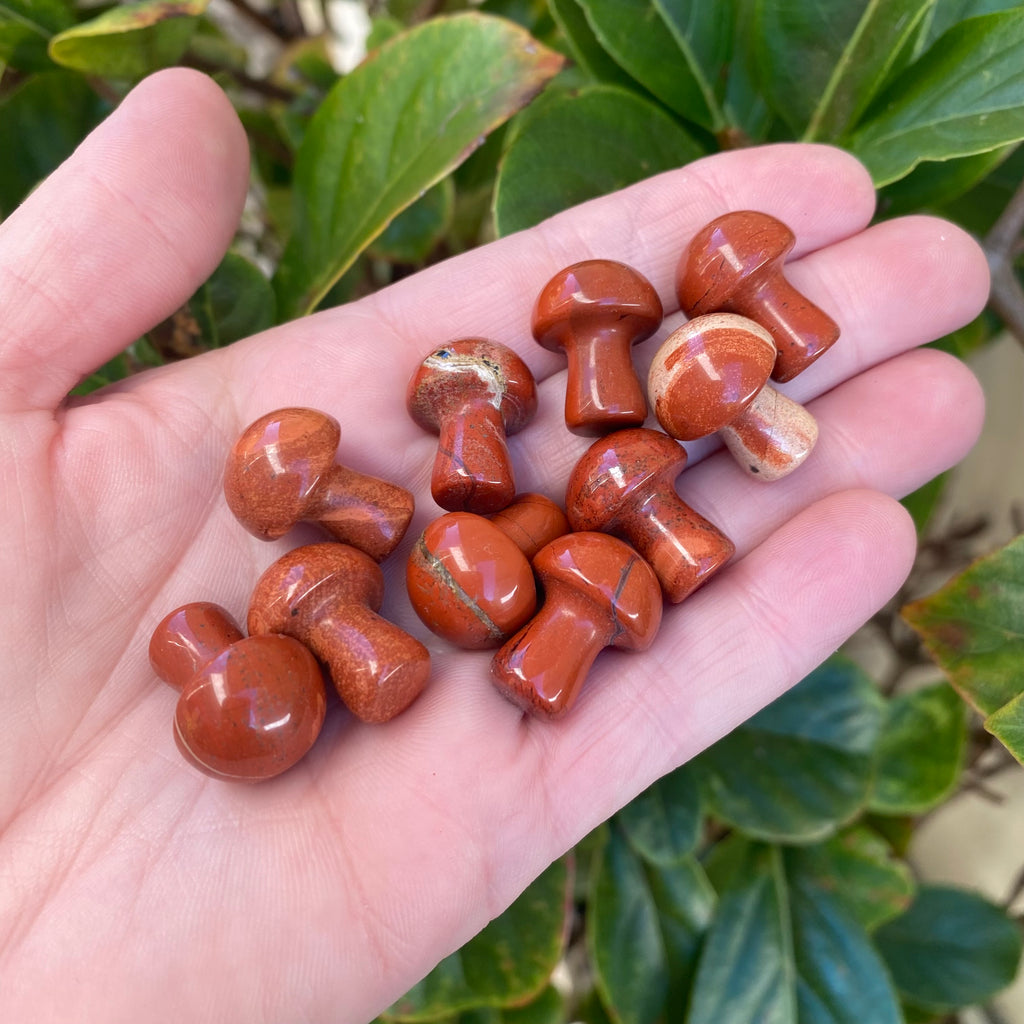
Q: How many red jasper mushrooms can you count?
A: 10